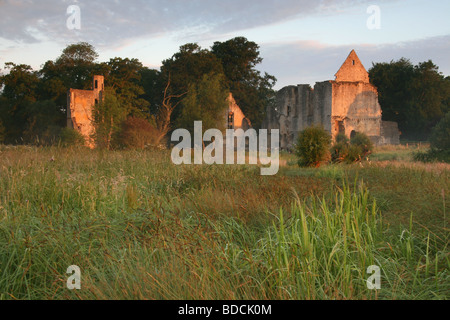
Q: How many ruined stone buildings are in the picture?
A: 3